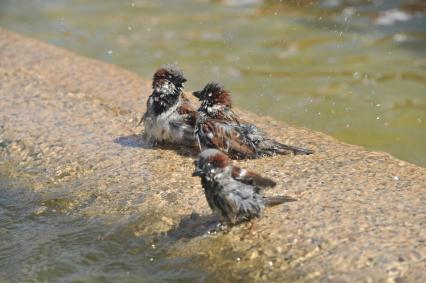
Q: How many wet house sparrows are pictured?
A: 3